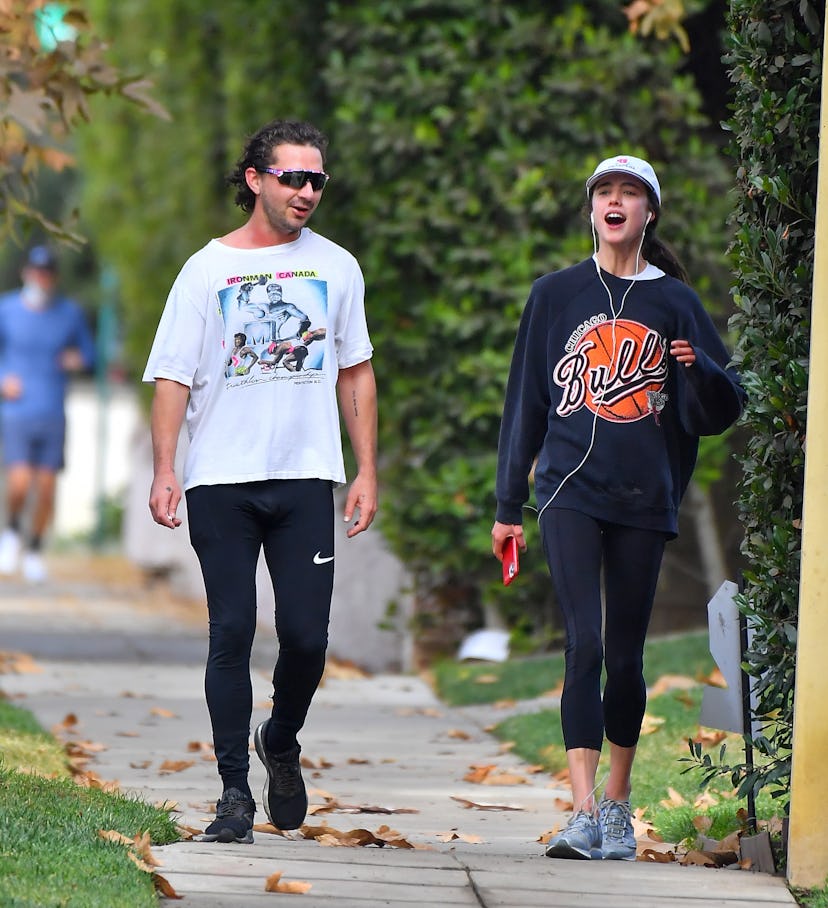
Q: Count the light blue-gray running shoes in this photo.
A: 2